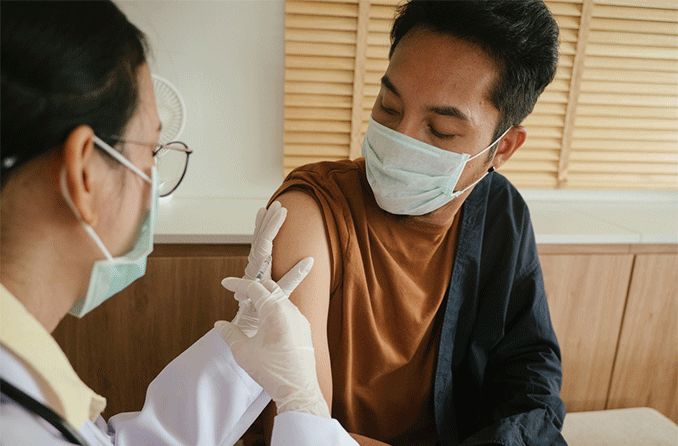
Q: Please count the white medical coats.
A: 1